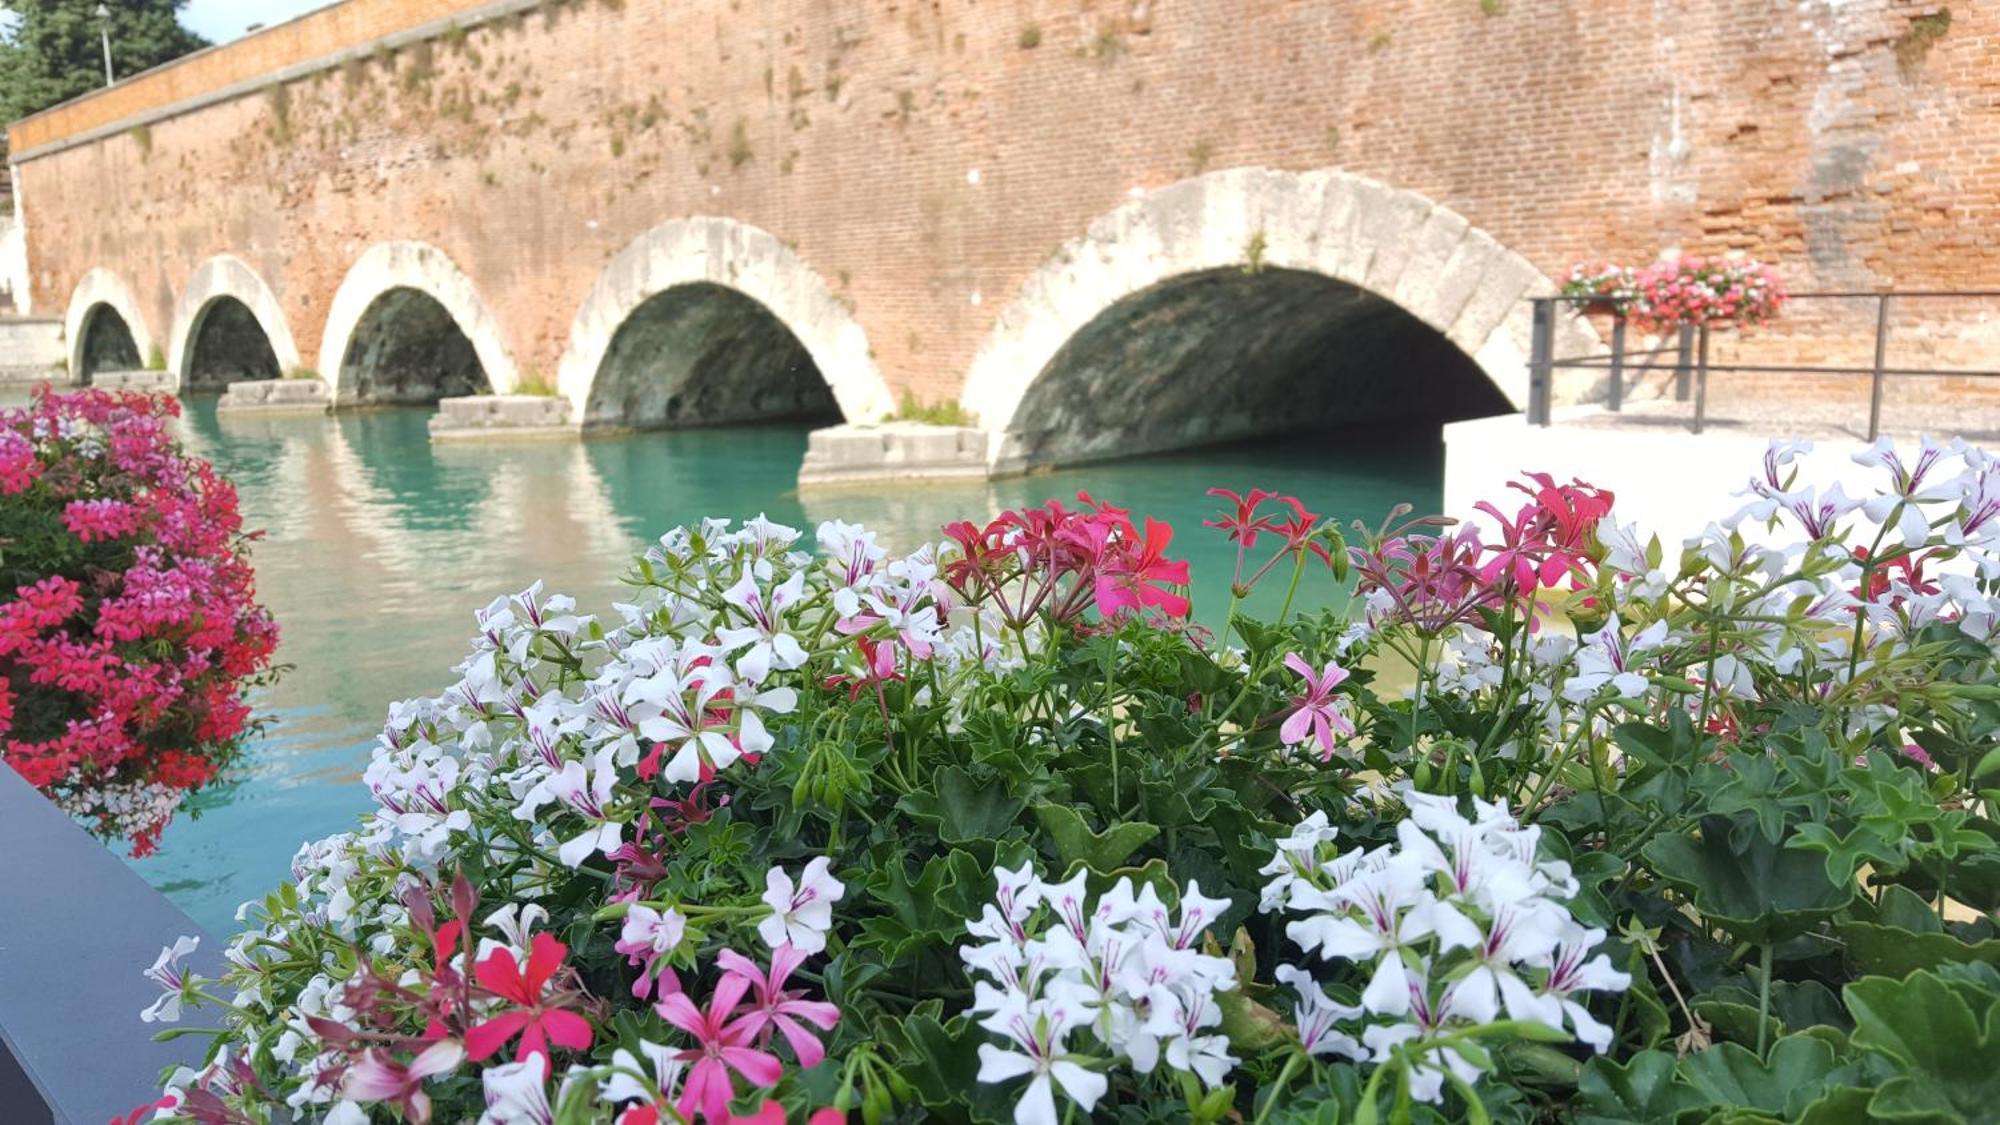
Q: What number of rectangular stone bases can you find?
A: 4